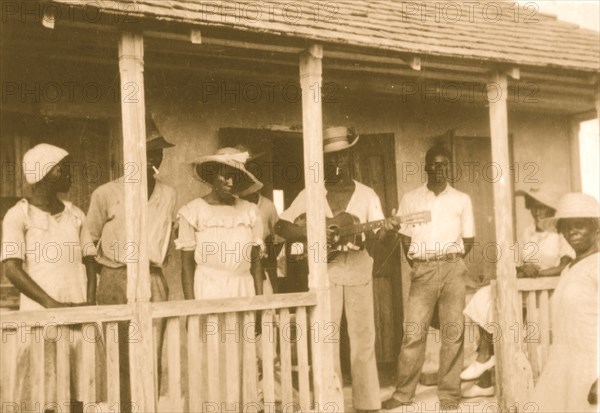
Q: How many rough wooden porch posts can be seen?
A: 3